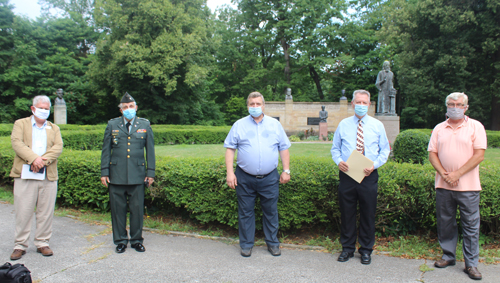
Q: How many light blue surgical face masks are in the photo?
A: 3